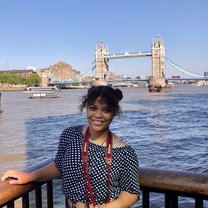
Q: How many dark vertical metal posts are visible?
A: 7